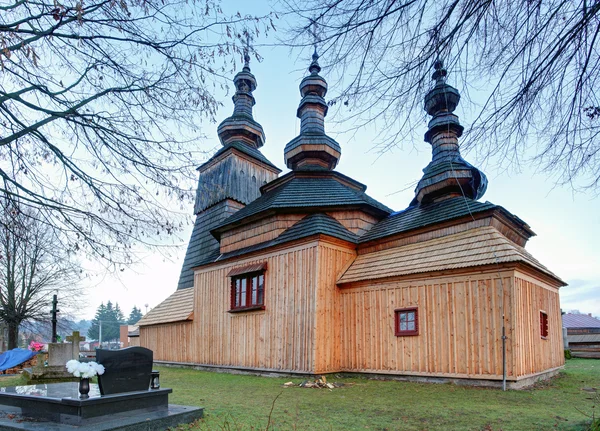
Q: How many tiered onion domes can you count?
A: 3